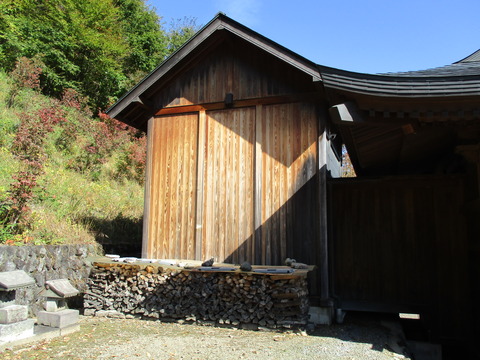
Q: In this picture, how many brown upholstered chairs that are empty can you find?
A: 0